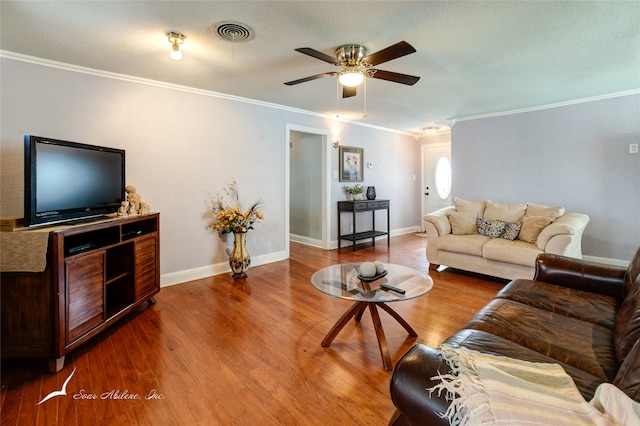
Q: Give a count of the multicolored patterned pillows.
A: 2